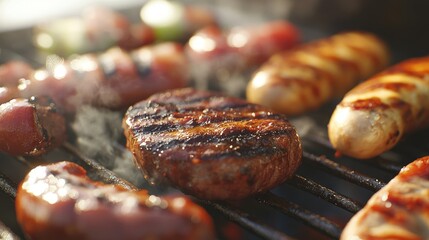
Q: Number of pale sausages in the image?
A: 3